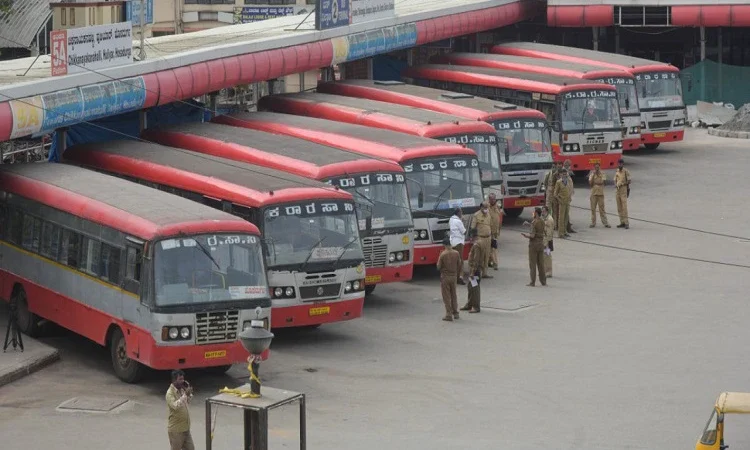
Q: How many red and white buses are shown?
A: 9